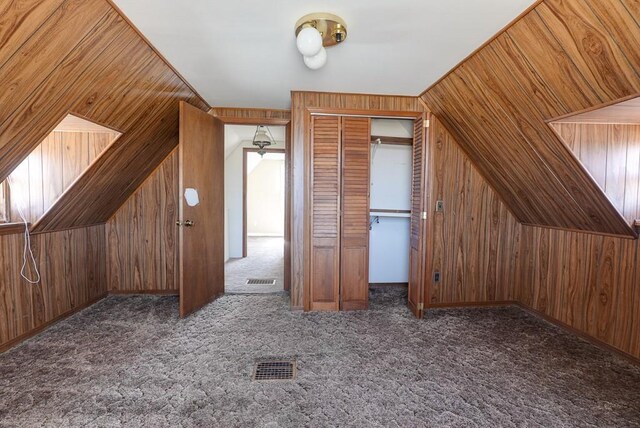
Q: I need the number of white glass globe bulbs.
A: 2